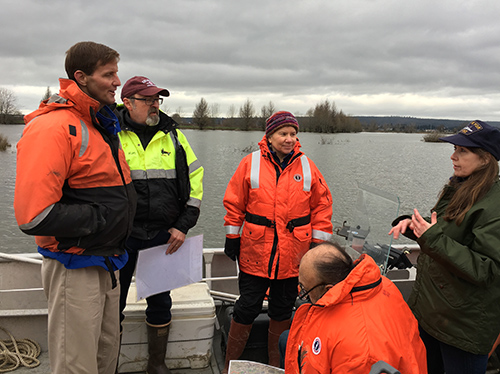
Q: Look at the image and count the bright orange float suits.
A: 3